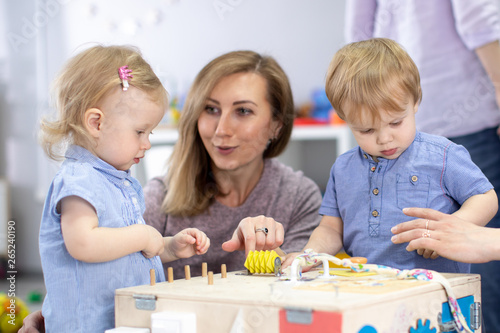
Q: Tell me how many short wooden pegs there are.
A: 6